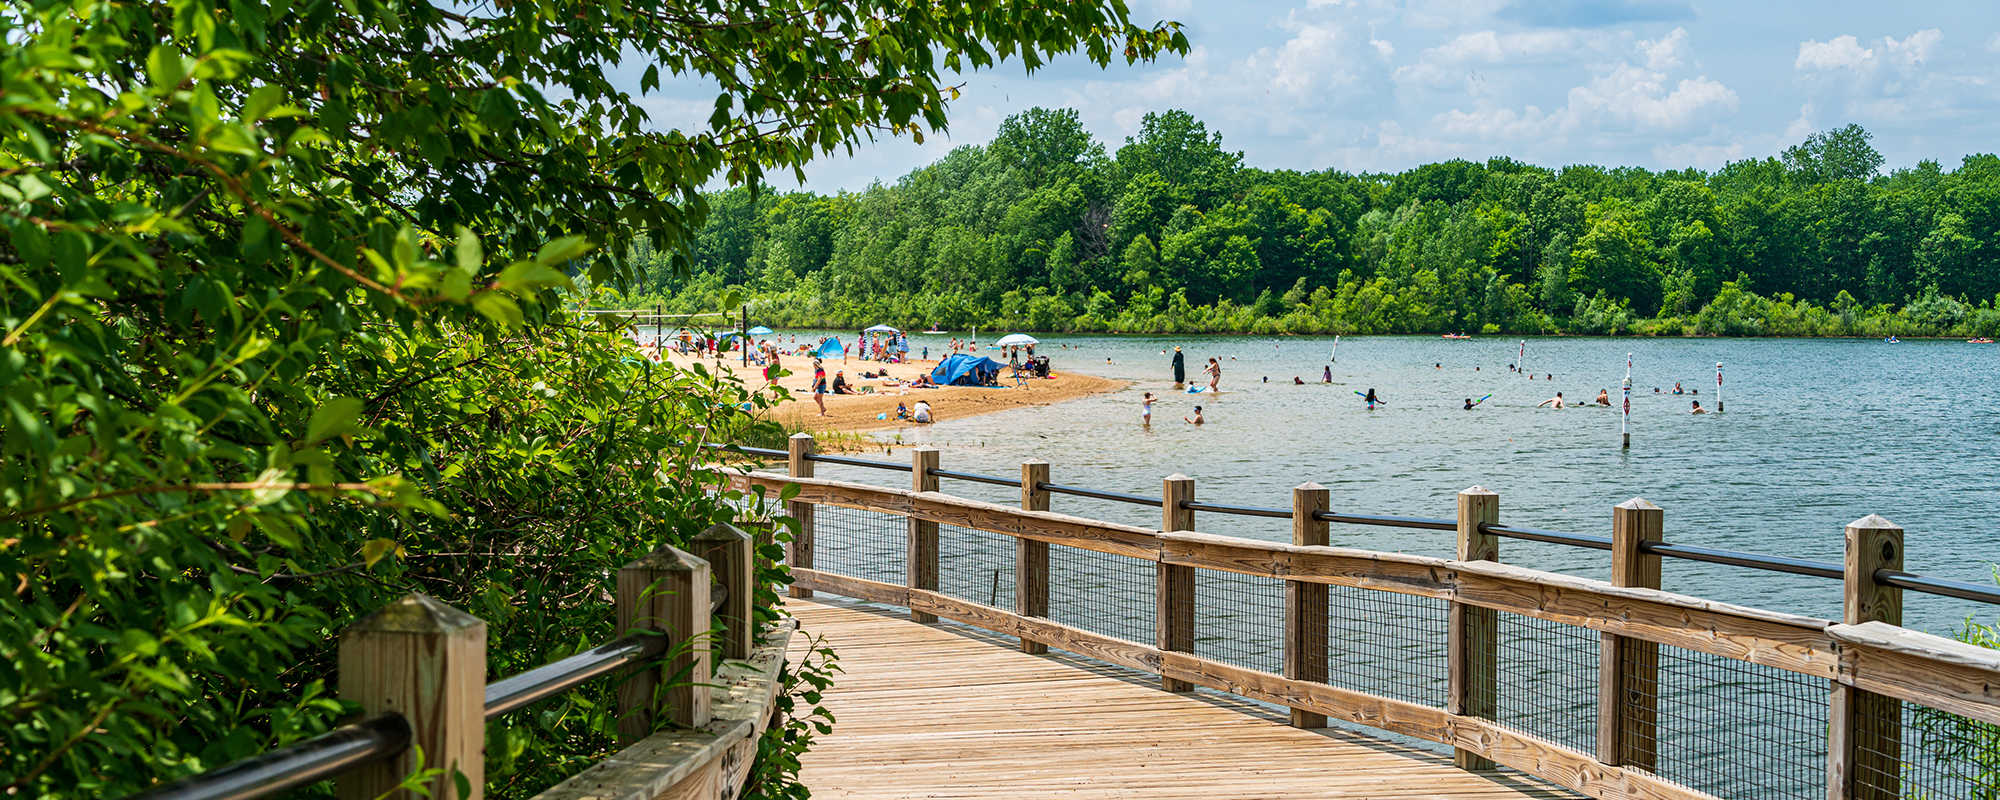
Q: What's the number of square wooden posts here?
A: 11